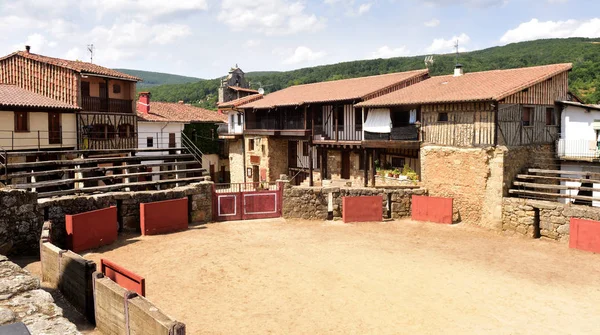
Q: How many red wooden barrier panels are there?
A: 6